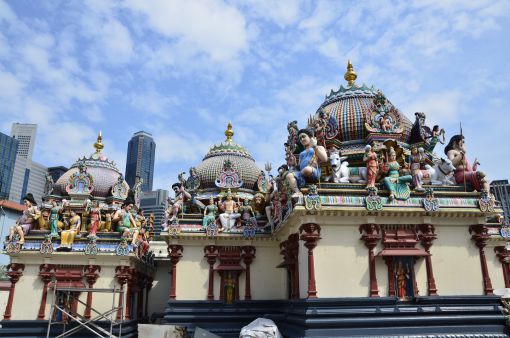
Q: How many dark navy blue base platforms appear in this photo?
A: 3